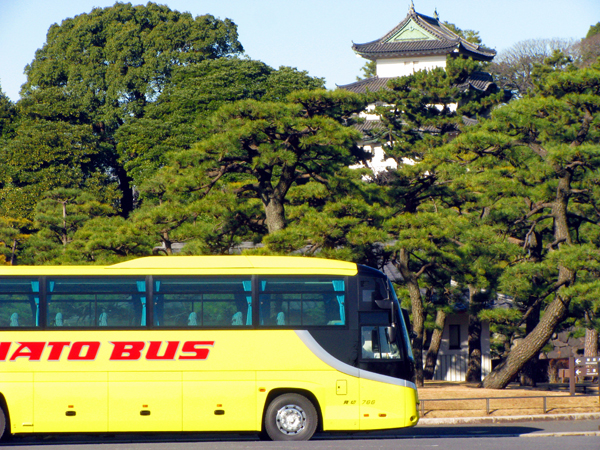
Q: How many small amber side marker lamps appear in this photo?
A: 6